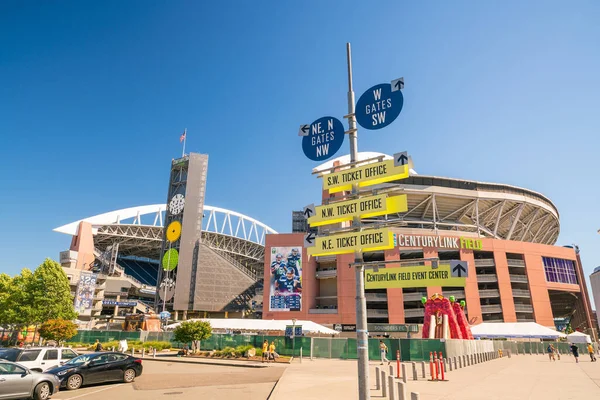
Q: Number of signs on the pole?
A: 6